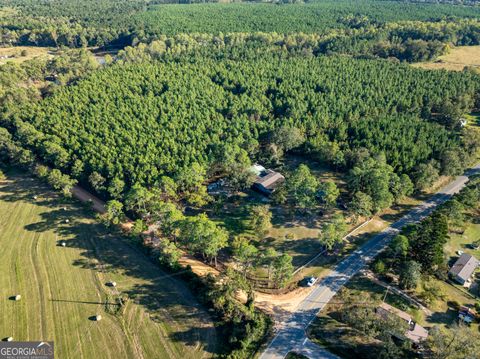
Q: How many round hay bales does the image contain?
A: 8